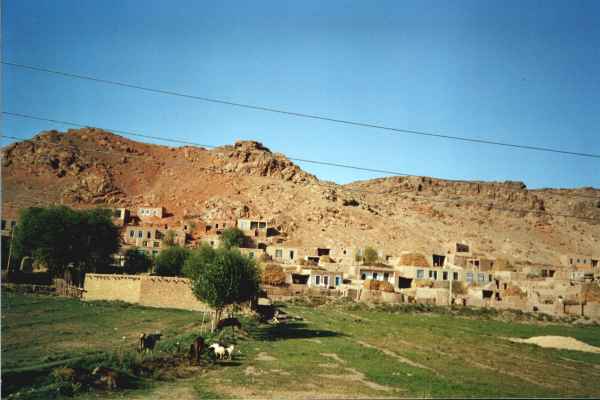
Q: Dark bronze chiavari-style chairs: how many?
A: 0